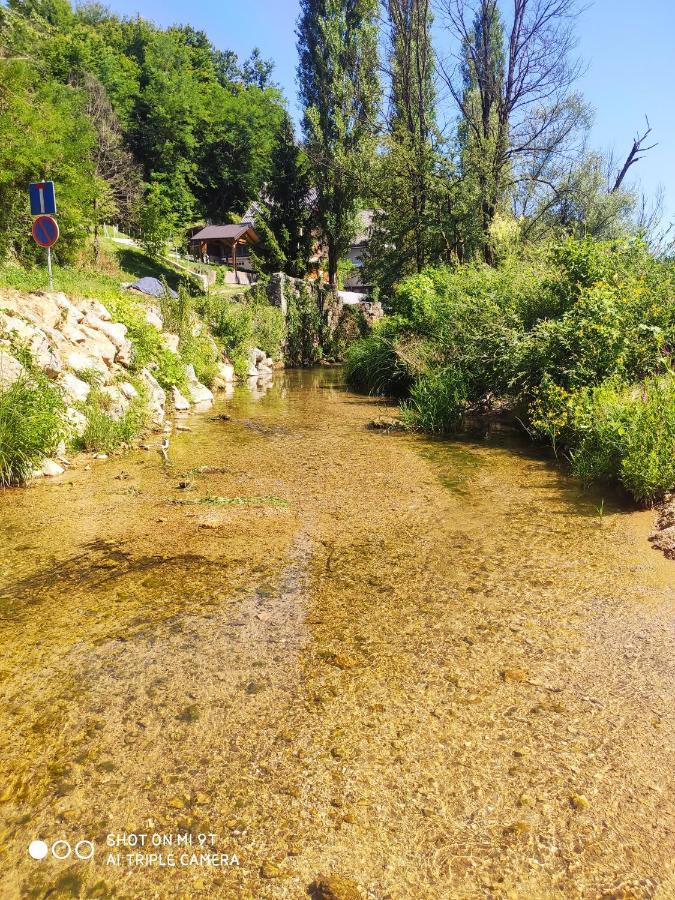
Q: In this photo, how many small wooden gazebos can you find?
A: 1